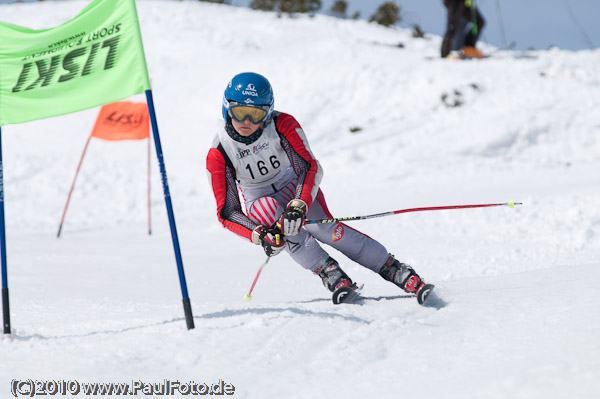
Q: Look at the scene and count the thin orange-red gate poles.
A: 2